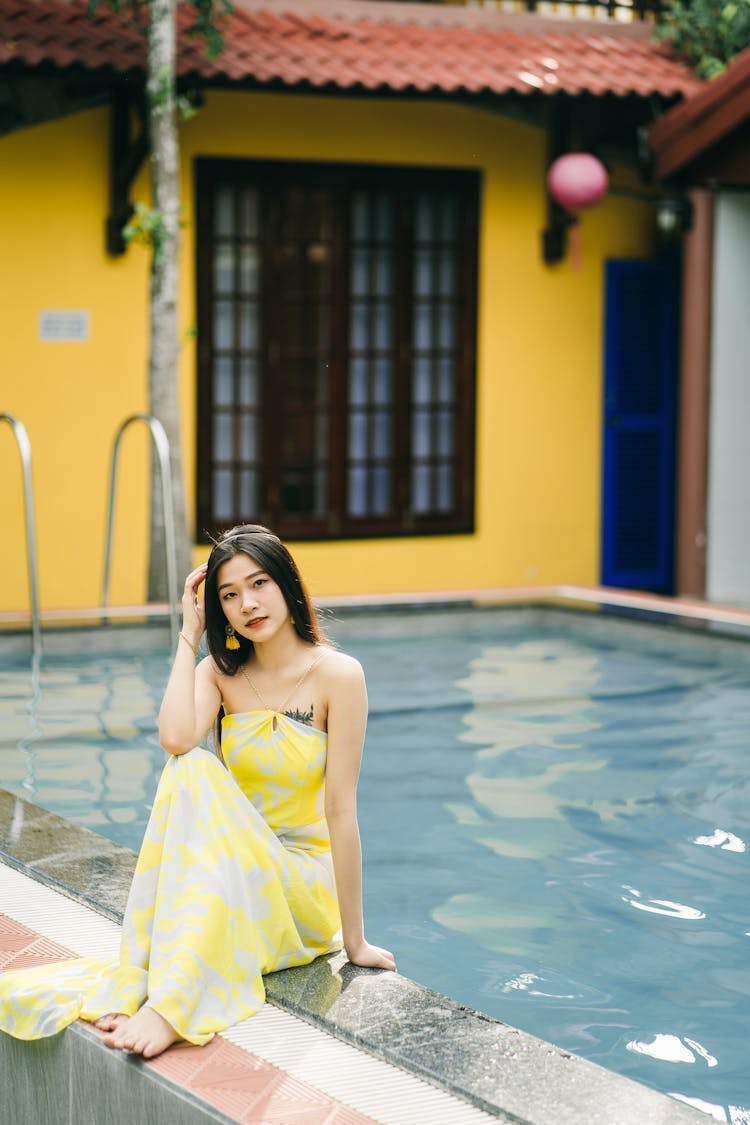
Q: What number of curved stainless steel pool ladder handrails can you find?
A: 2